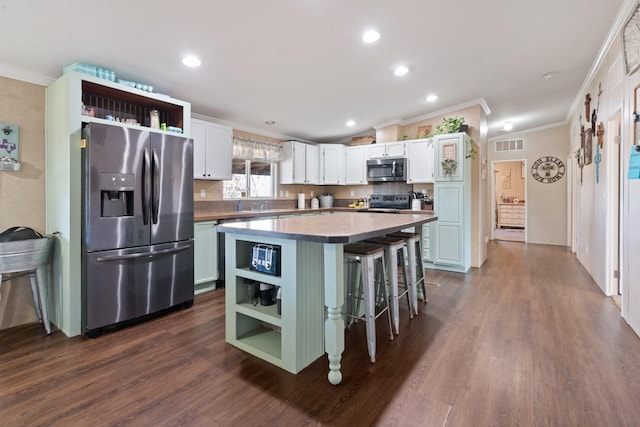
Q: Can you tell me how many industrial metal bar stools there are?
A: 3